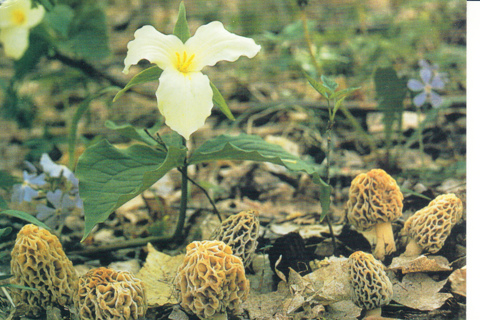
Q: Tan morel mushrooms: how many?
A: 7